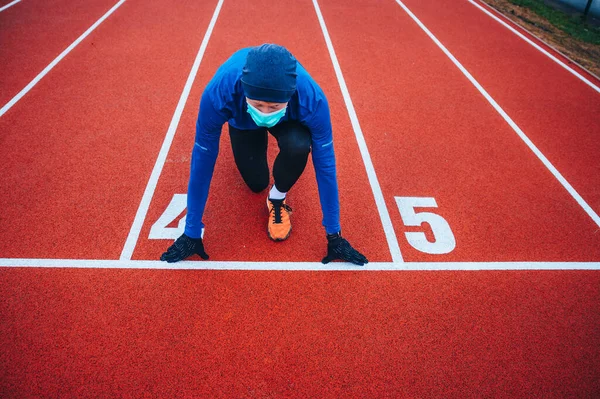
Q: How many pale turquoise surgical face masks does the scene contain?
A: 1